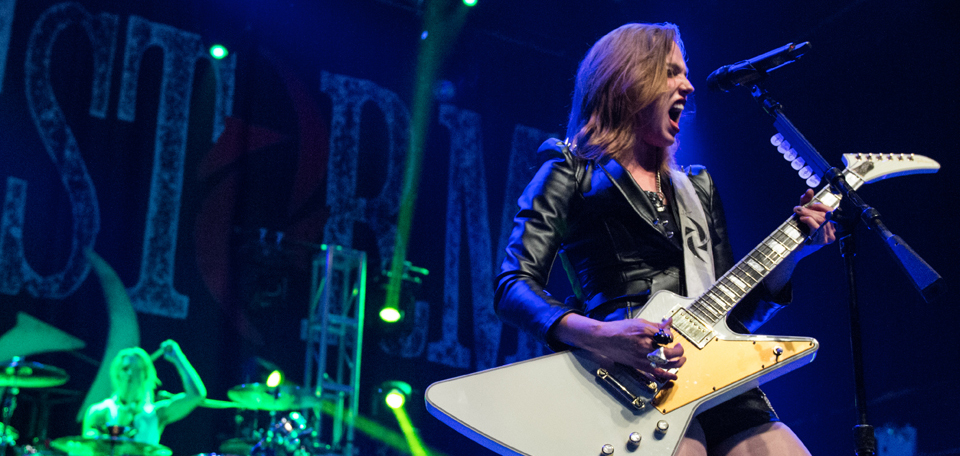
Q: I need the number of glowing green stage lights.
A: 5